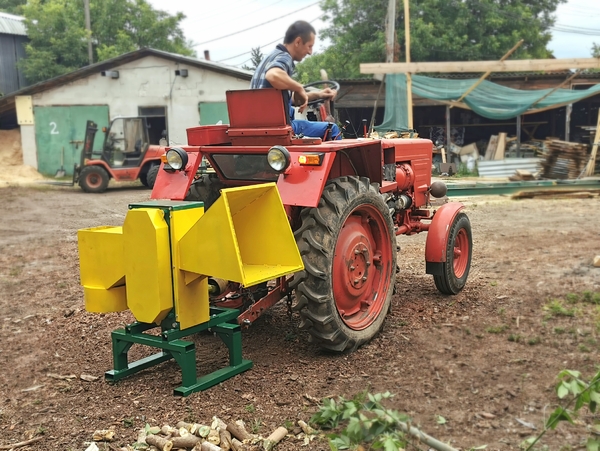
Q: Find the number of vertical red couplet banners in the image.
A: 0